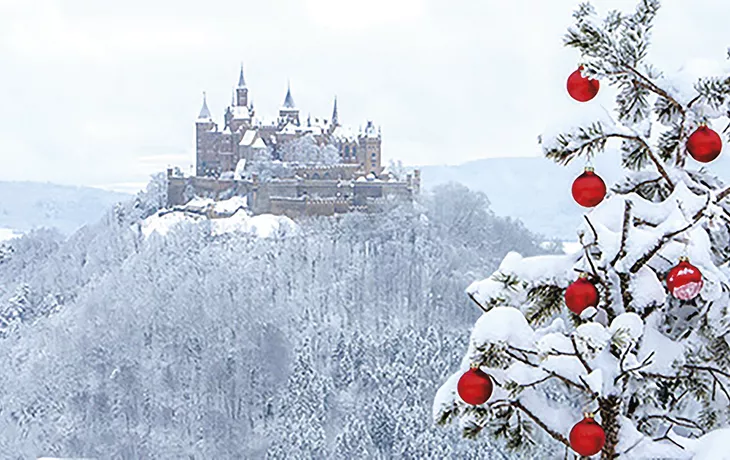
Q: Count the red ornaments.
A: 7